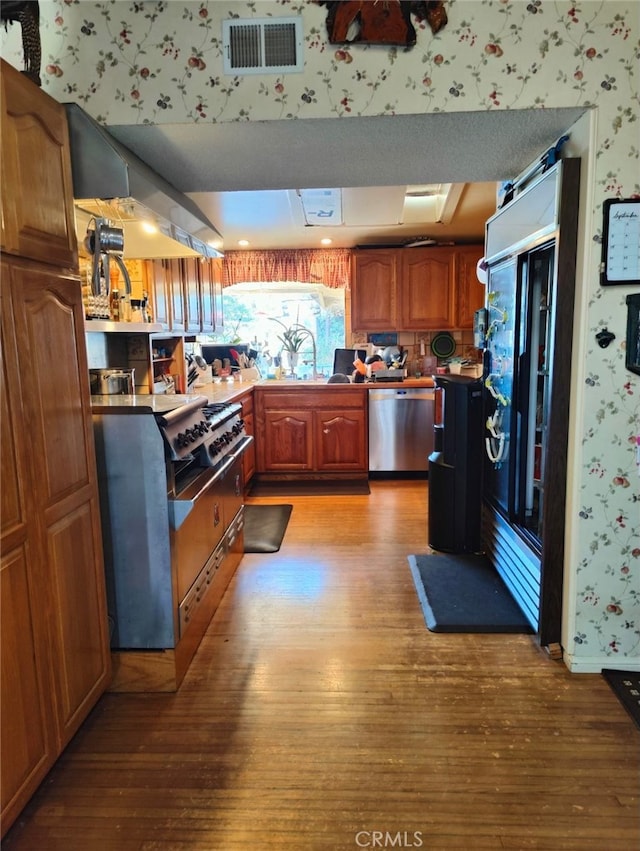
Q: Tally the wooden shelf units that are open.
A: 1